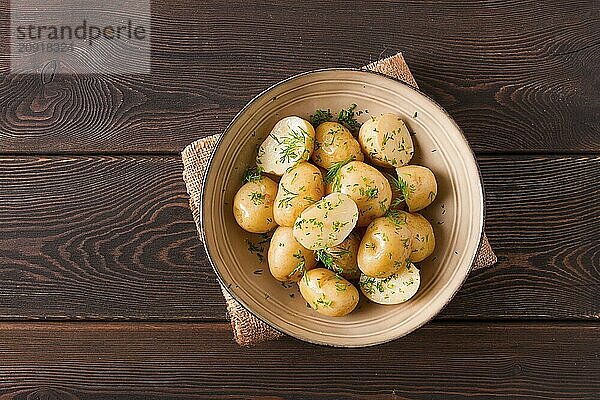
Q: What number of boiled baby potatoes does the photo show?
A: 14